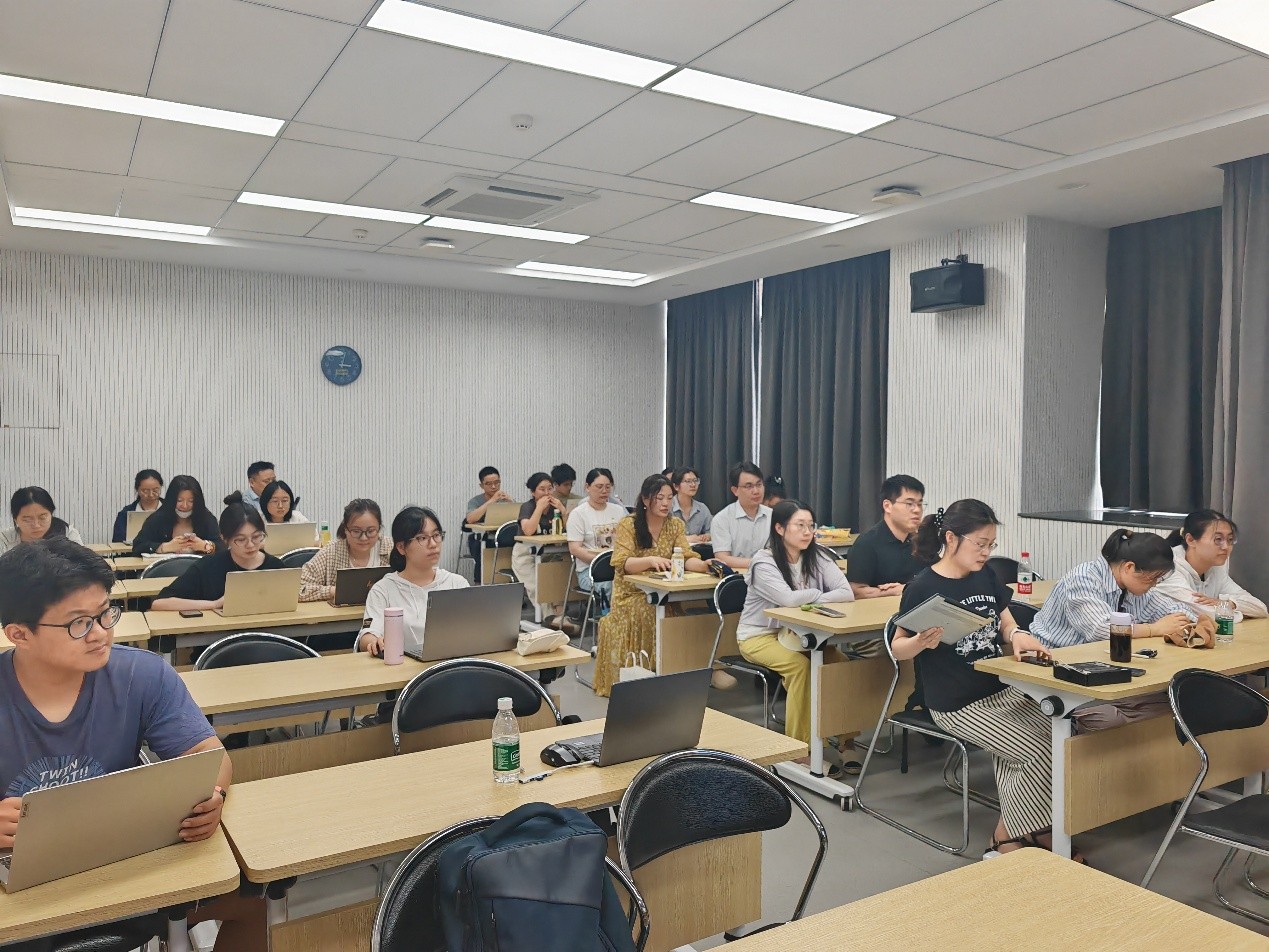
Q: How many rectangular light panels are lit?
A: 9